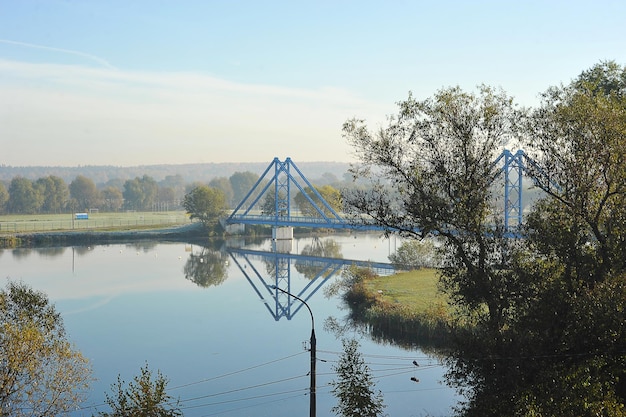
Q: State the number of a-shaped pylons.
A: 2